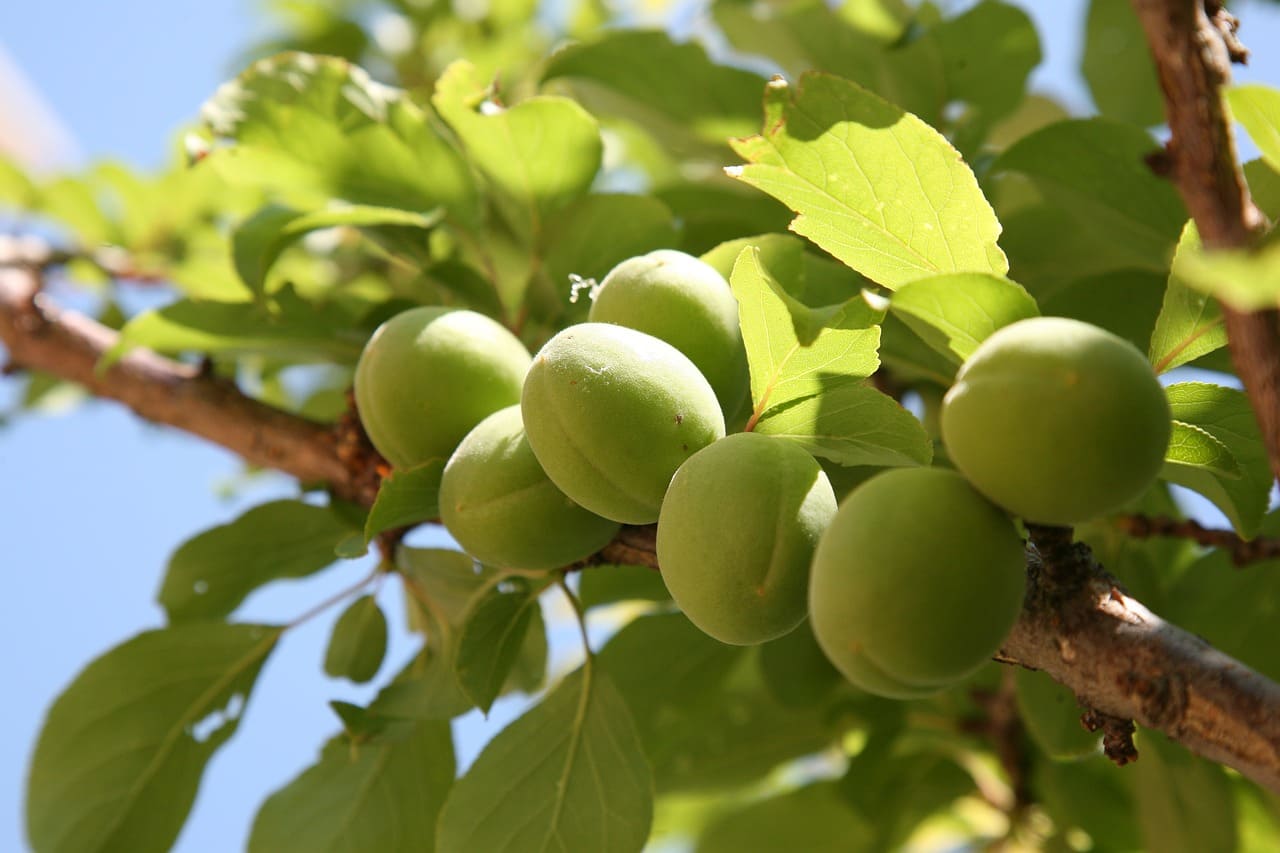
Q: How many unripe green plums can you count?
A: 7